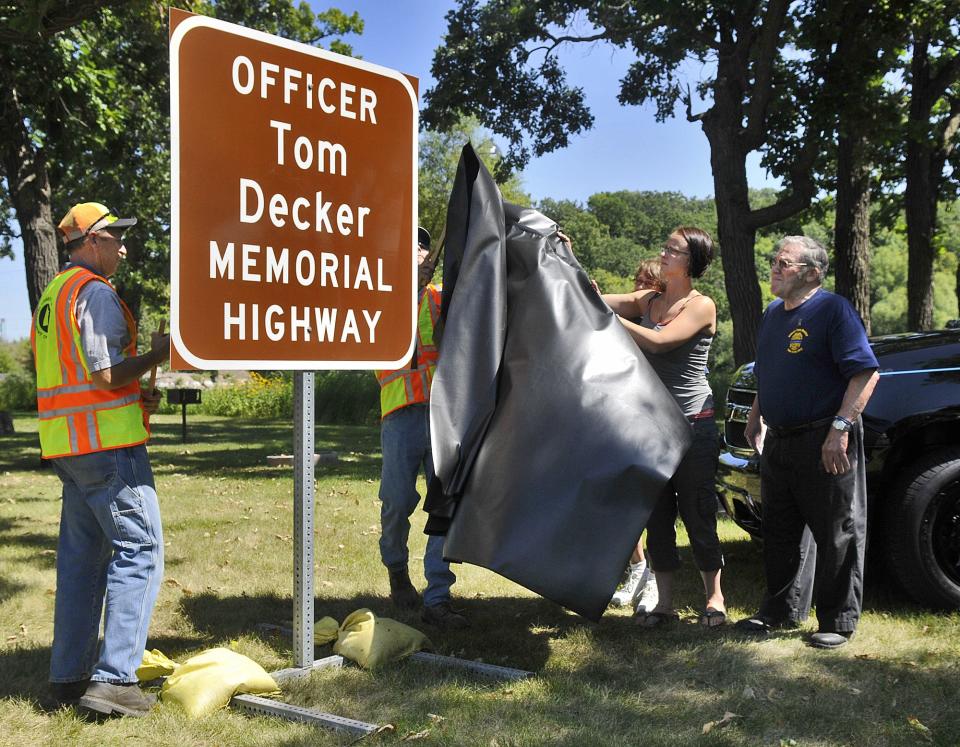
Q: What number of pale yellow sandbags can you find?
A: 2